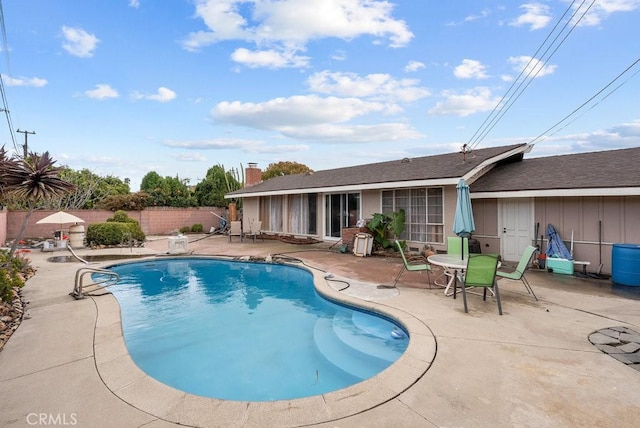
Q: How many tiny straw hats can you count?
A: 0